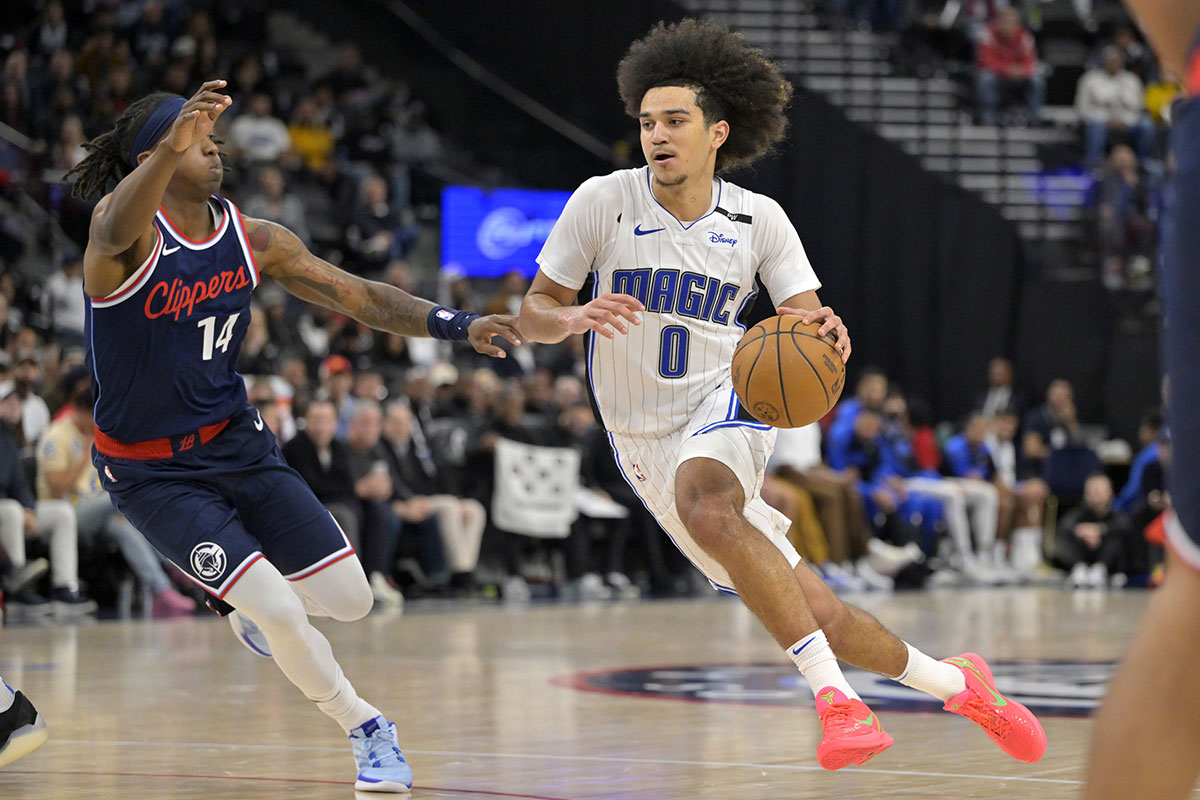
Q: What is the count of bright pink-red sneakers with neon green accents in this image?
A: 2